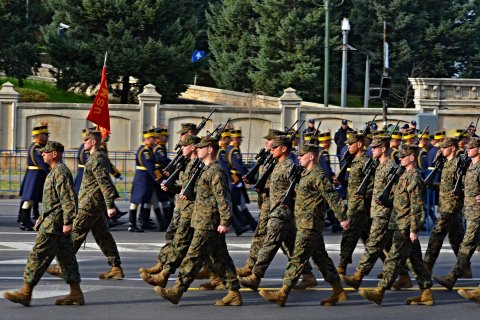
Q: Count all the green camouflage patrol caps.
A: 13